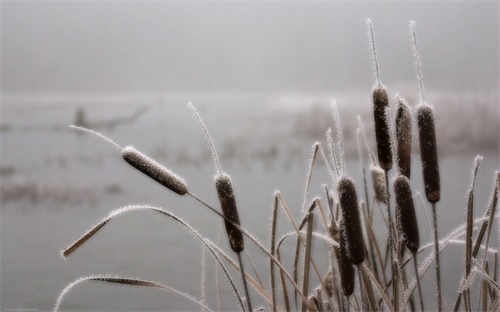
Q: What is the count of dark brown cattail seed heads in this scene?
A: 8